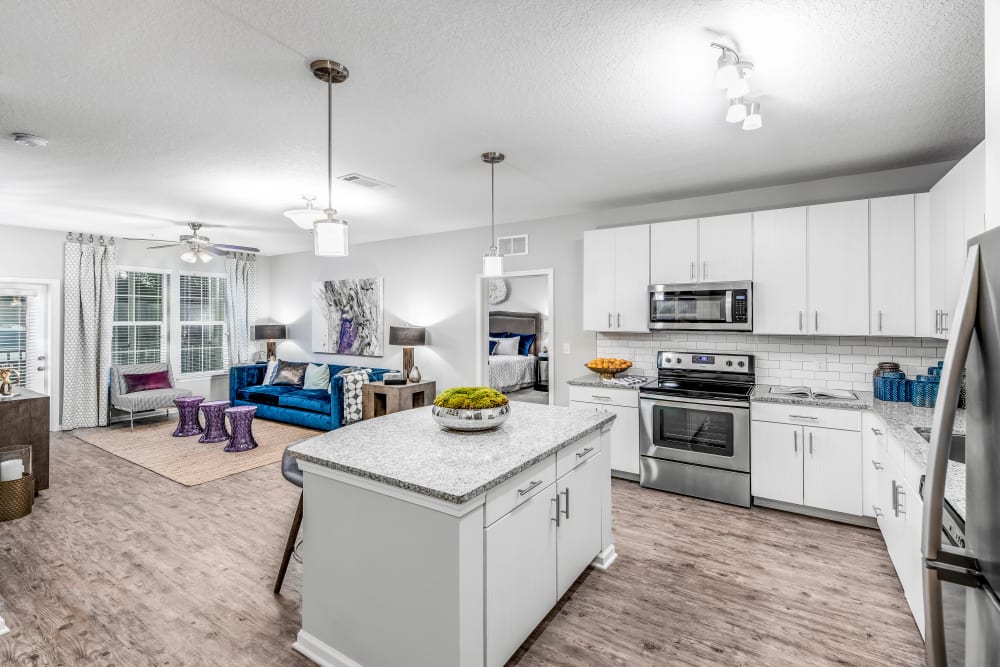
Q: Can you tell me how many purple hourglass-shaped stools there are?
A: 3